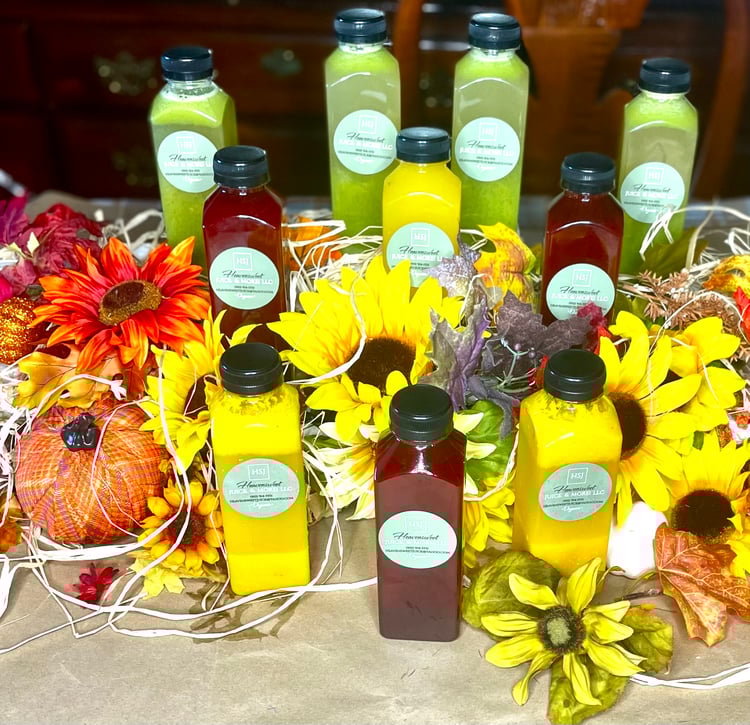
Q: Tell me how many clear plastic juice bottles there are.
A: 10